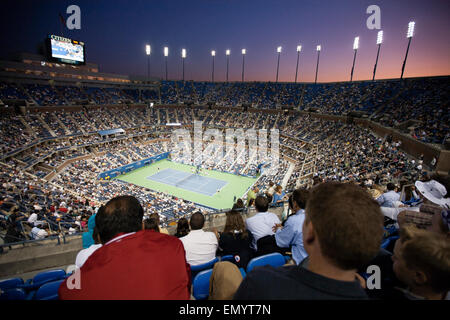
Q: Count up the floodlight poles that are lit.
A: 12